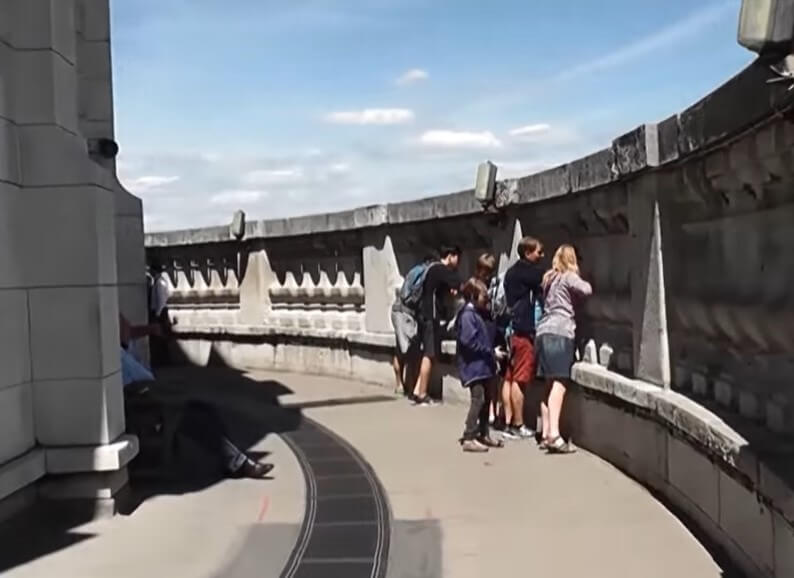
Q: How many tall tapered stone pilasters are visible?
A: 4